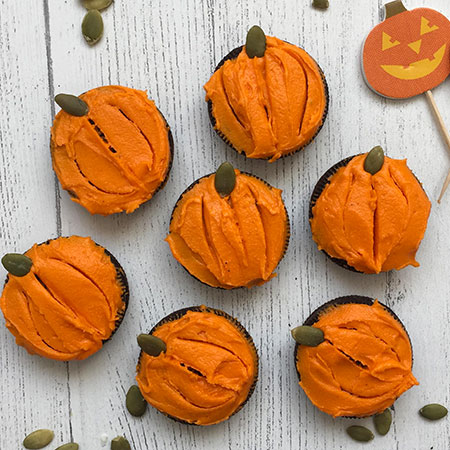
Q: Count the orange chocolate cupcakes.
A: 7